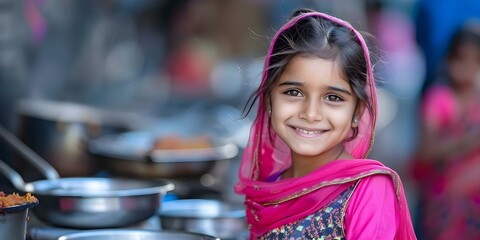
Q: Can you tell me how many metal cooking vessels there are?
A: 6